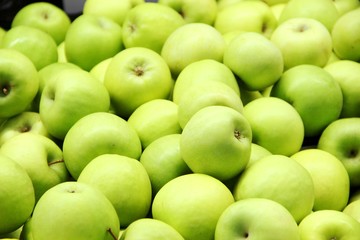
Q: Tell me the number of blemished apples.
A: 0